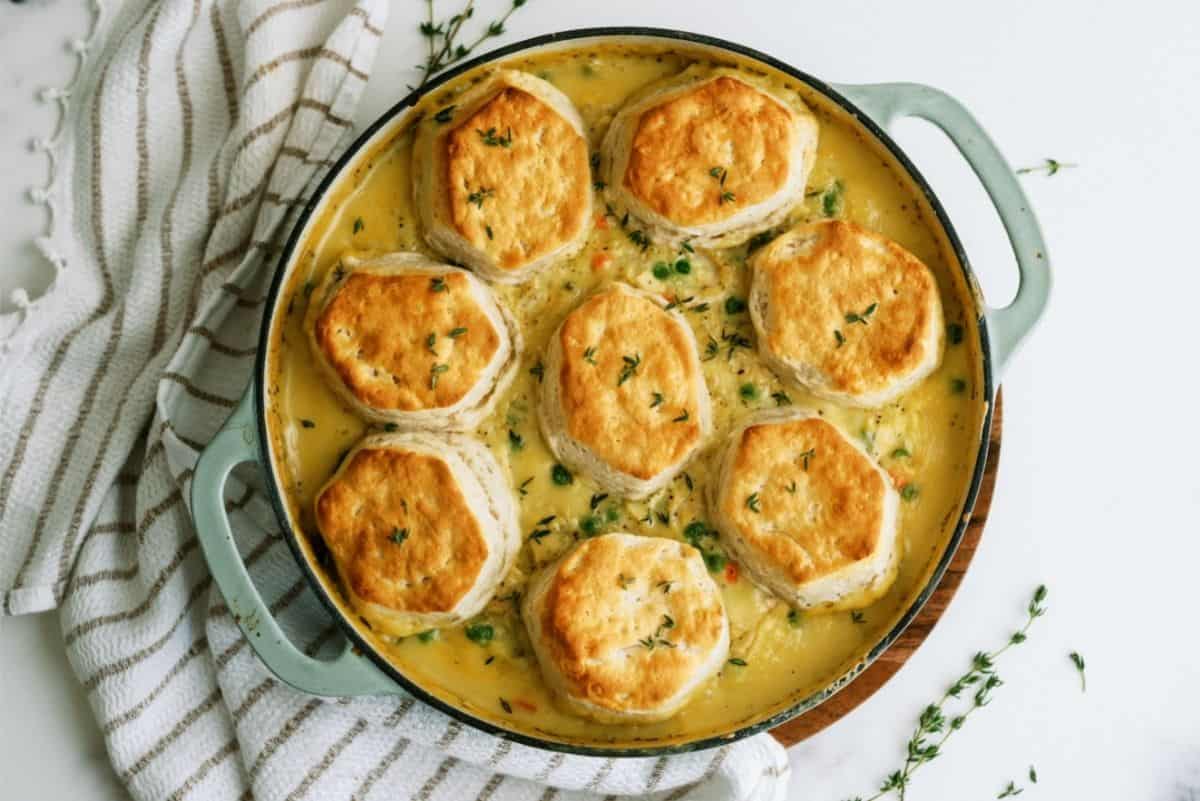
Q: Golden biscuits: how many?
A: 8